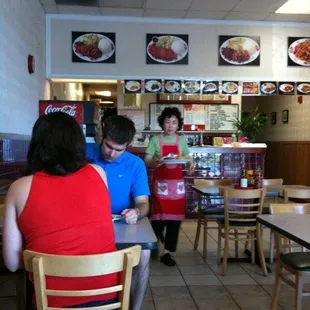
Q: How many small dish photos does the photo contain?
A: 10